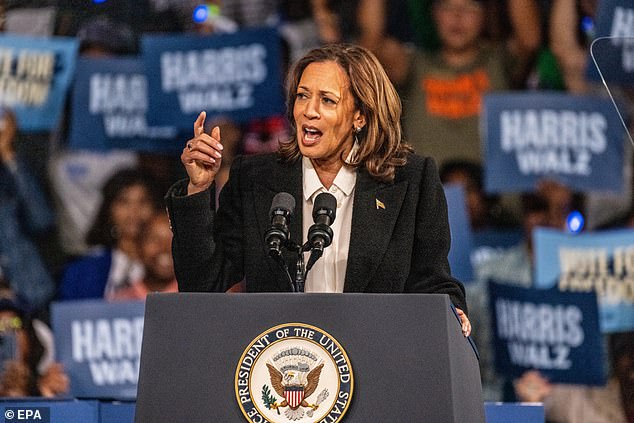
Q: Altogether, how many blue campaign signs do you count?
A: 8